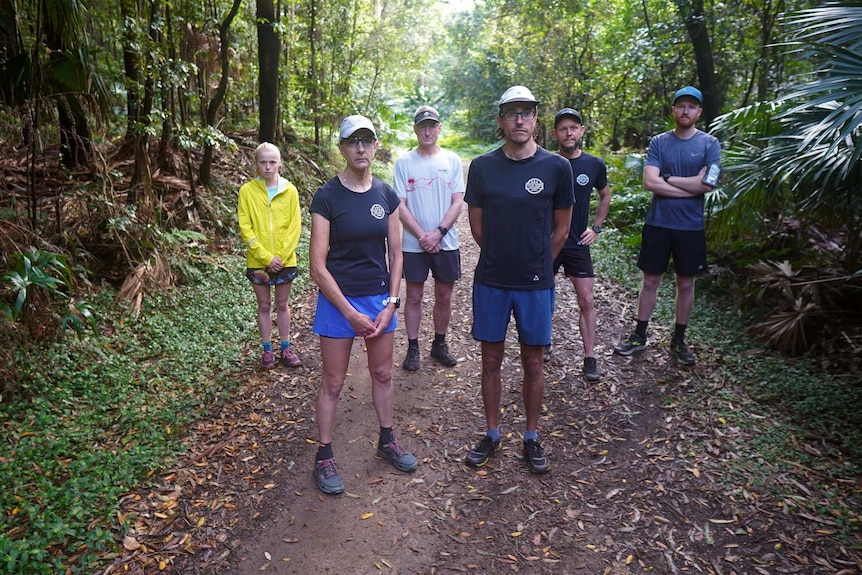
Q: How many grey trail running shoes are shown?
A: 2